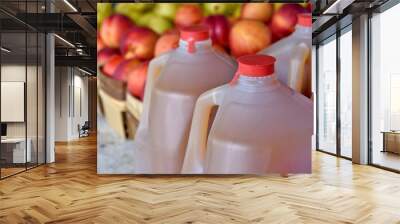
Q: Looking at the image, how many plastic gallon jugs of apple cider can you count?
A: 3